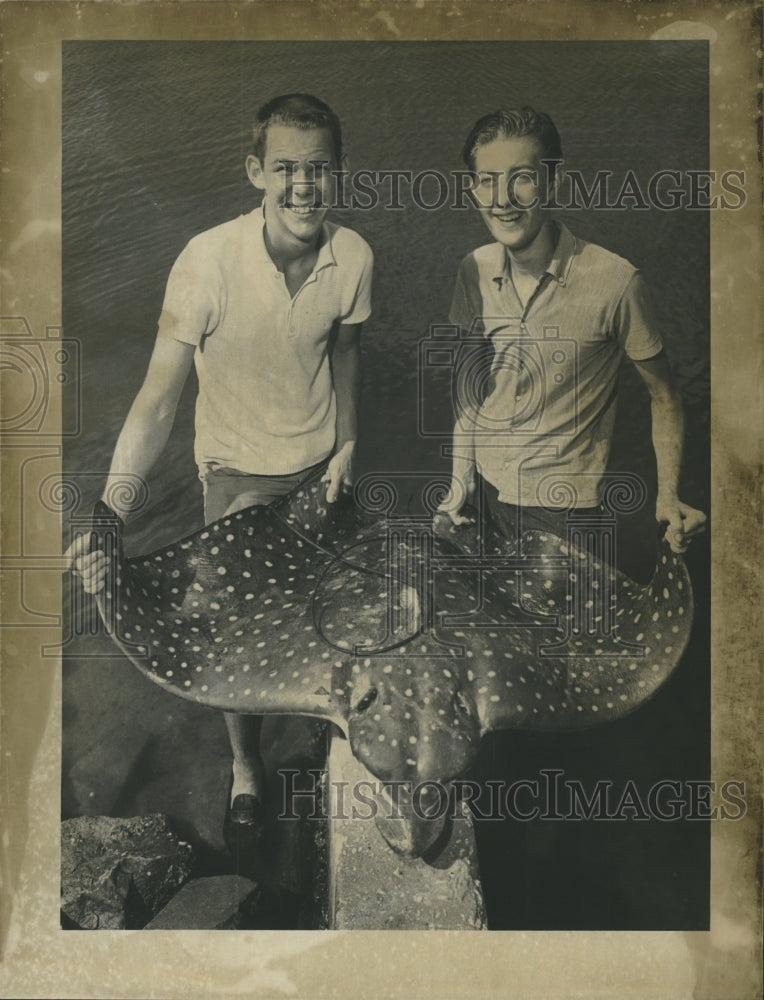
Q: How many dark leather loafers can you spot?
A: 1